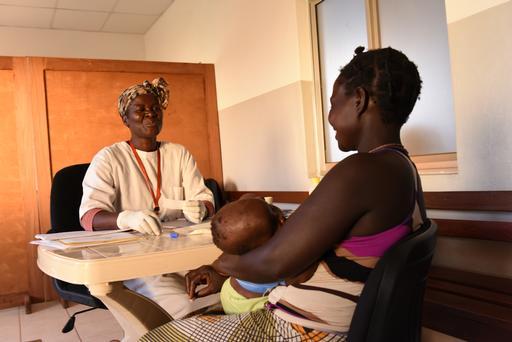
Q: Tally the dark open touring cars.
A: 0